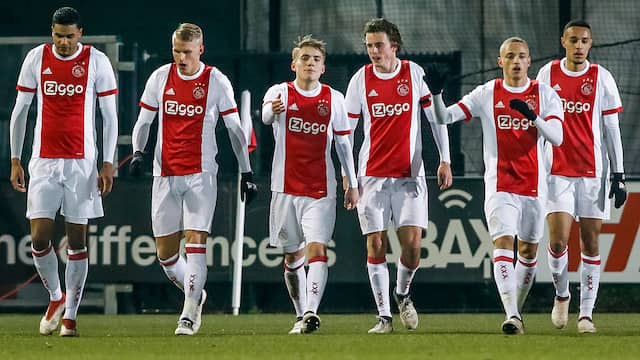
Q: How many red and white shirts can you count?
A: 6